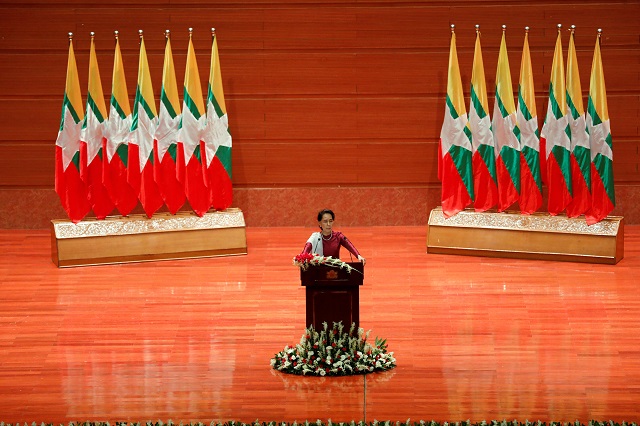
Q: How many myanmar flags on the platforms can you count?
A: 14